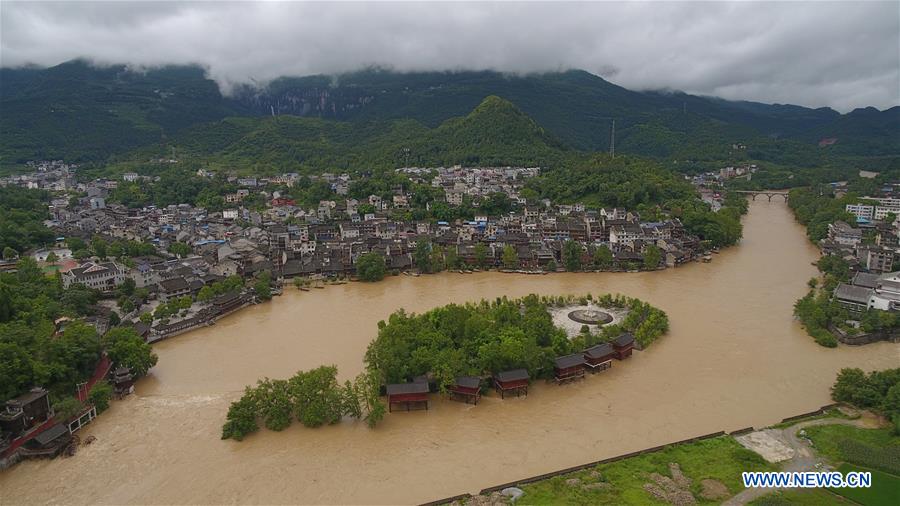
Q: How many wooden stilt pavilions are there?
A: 6